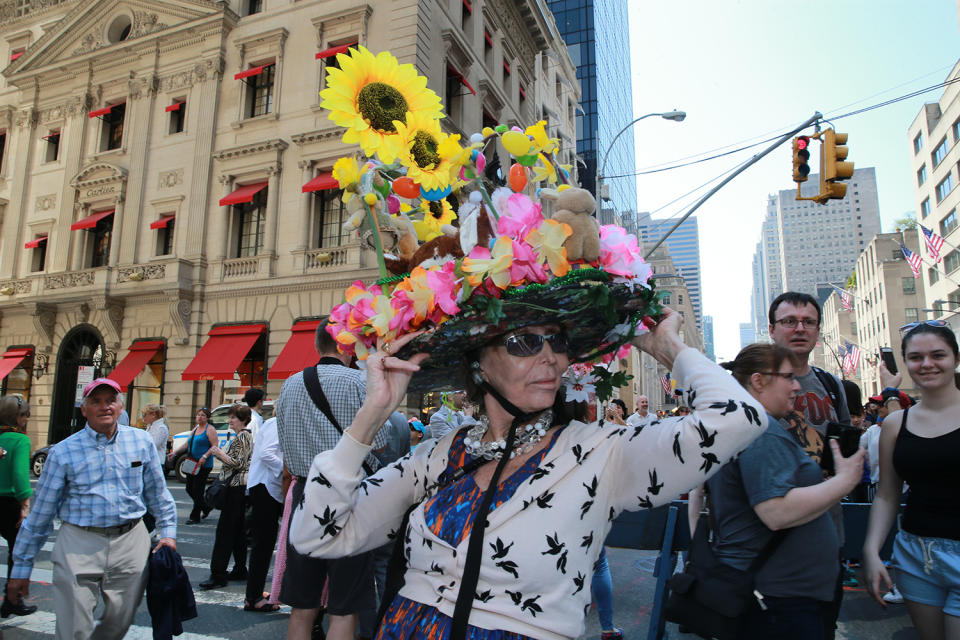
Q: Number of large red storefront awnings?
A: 4